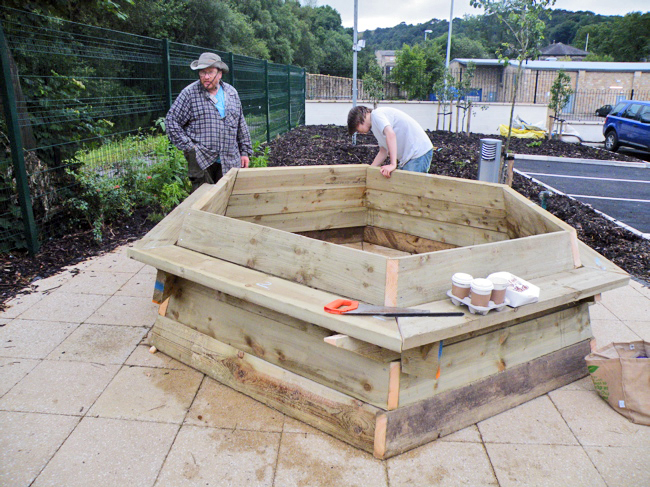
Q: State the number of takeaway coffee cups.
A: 3